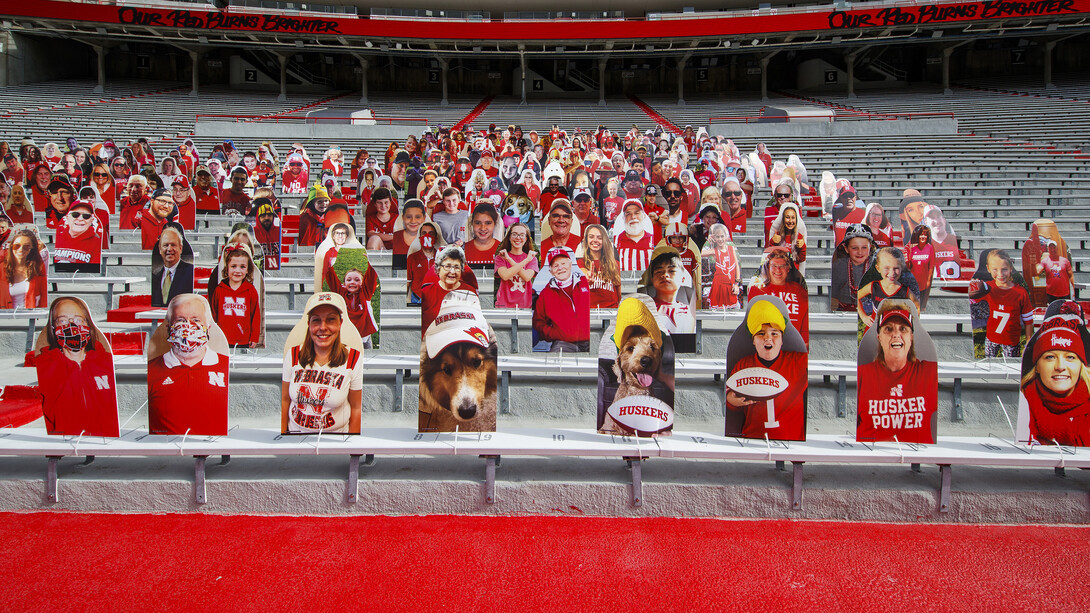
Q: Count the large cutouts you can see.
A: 8